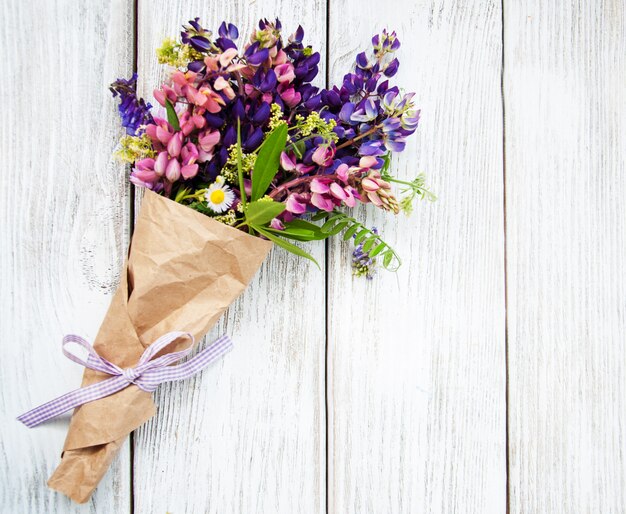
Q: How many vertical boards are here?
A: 4